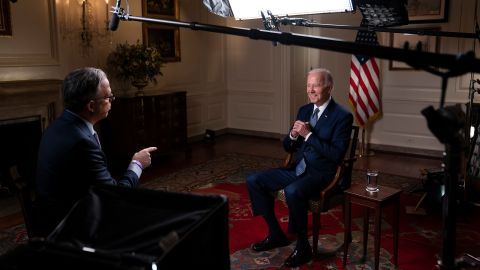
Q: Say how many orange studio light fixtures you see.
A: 0